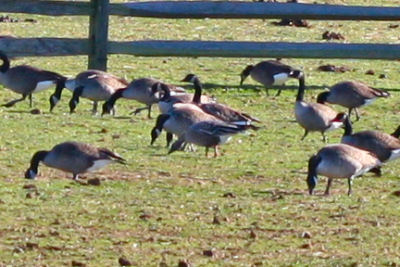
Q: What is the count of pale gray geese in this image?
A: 1